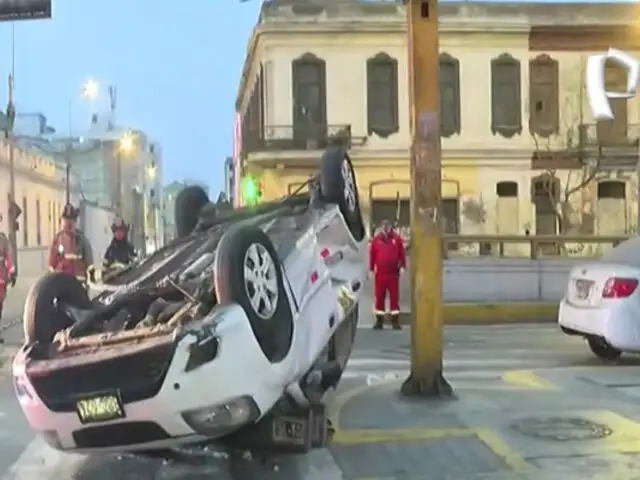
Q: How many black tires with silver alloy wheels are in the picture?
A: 2